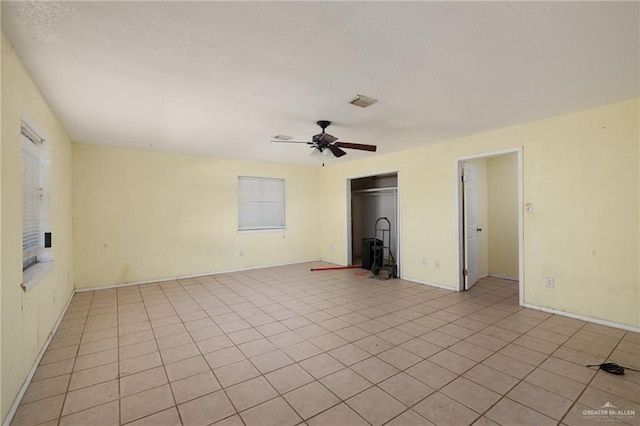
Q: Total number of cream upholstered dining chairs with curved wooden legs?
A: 0